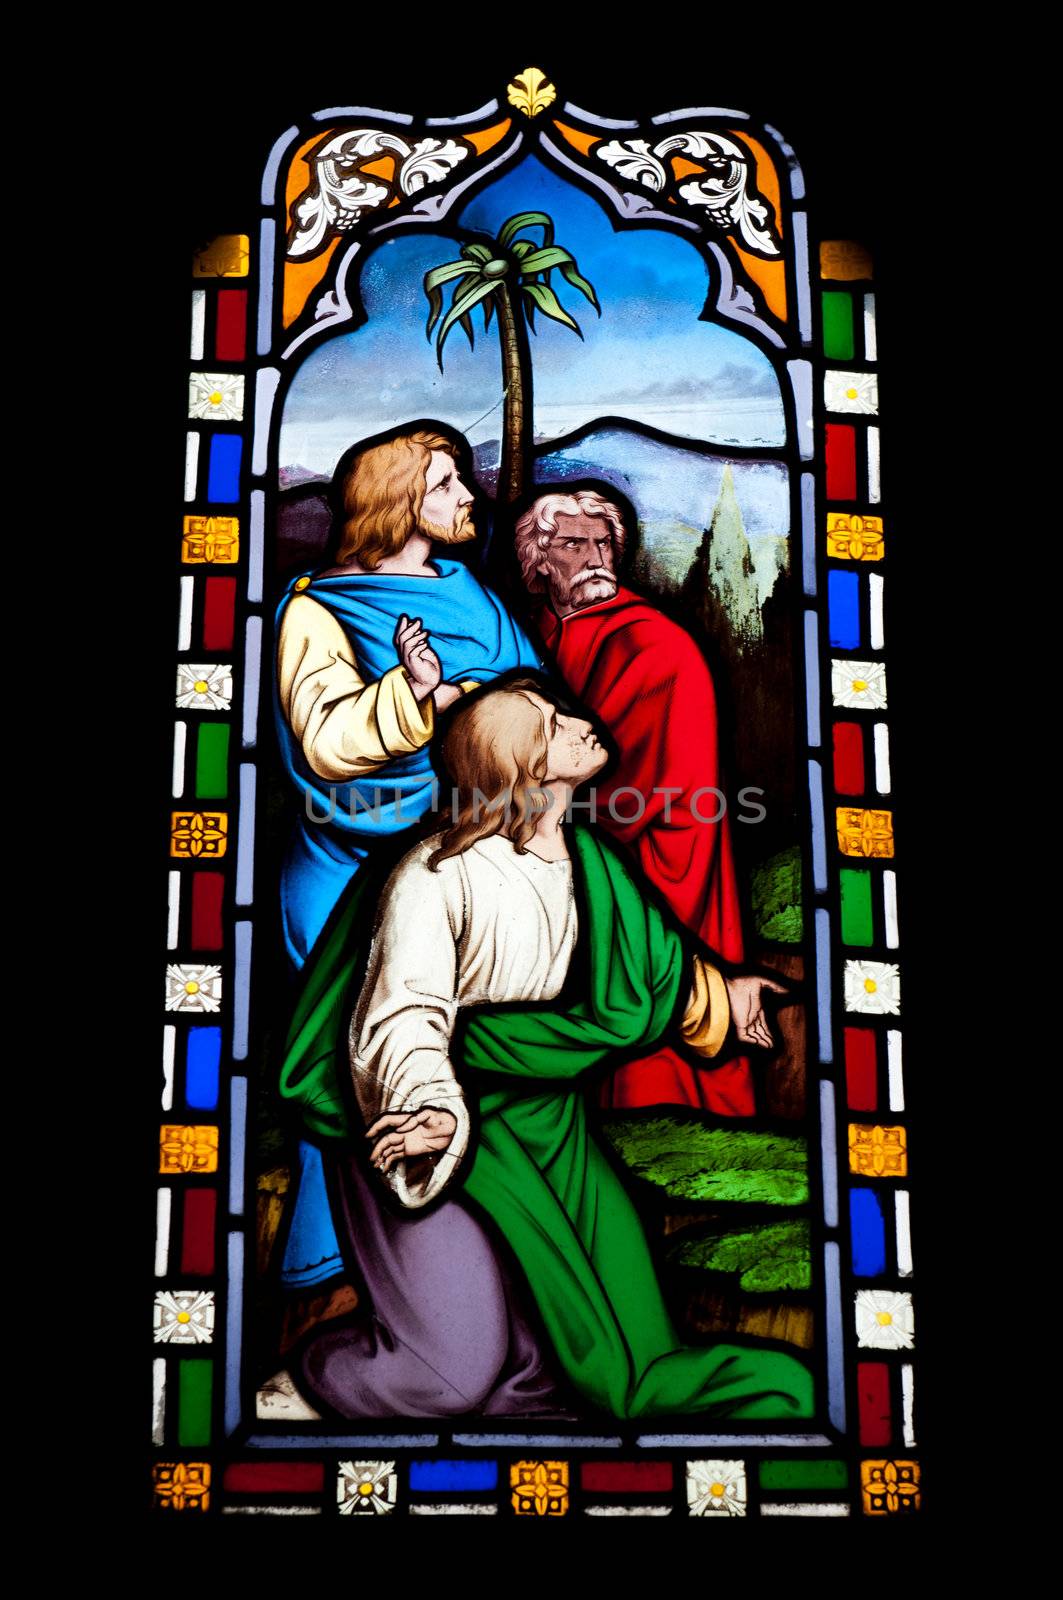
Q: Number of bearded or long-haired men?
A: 3